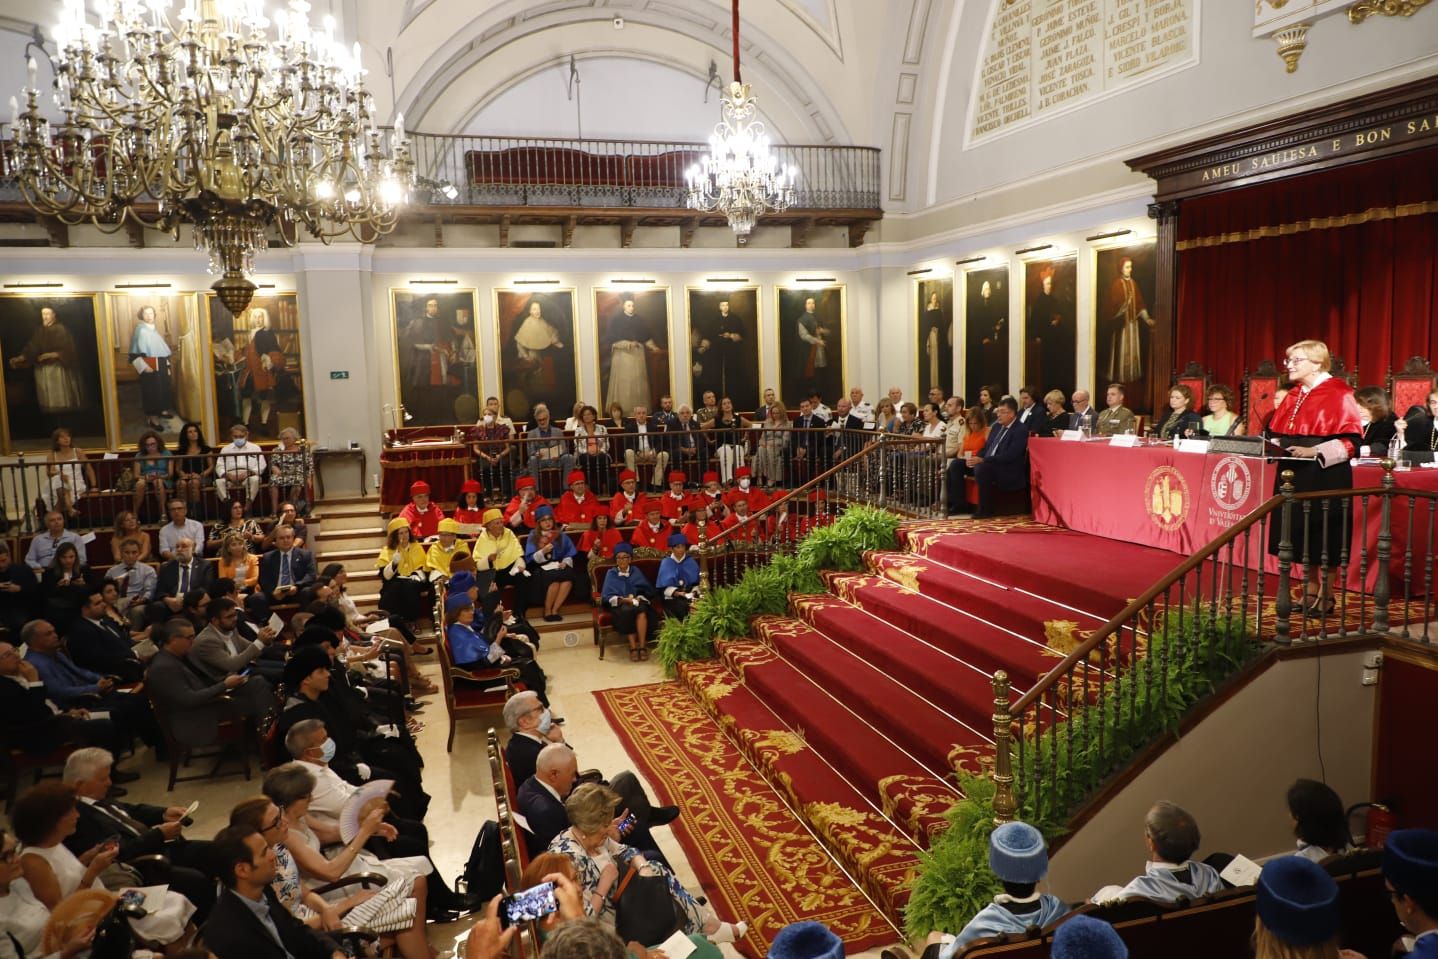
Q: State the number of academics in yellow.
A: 3